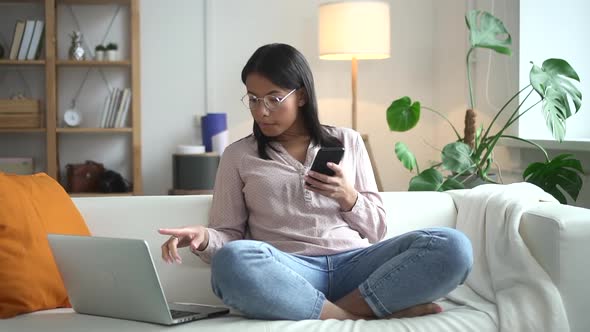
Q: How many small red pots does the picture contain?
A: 0